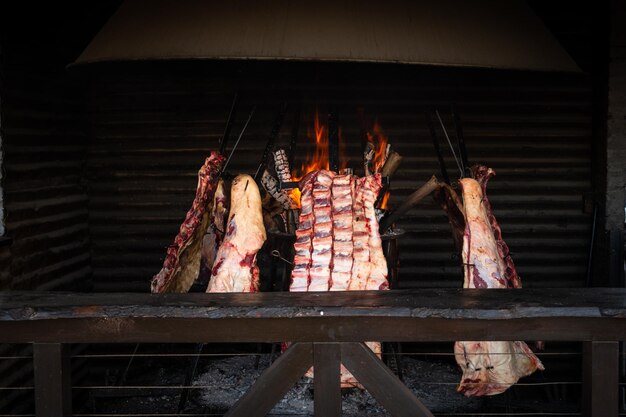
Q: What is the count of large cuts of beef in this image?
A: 4